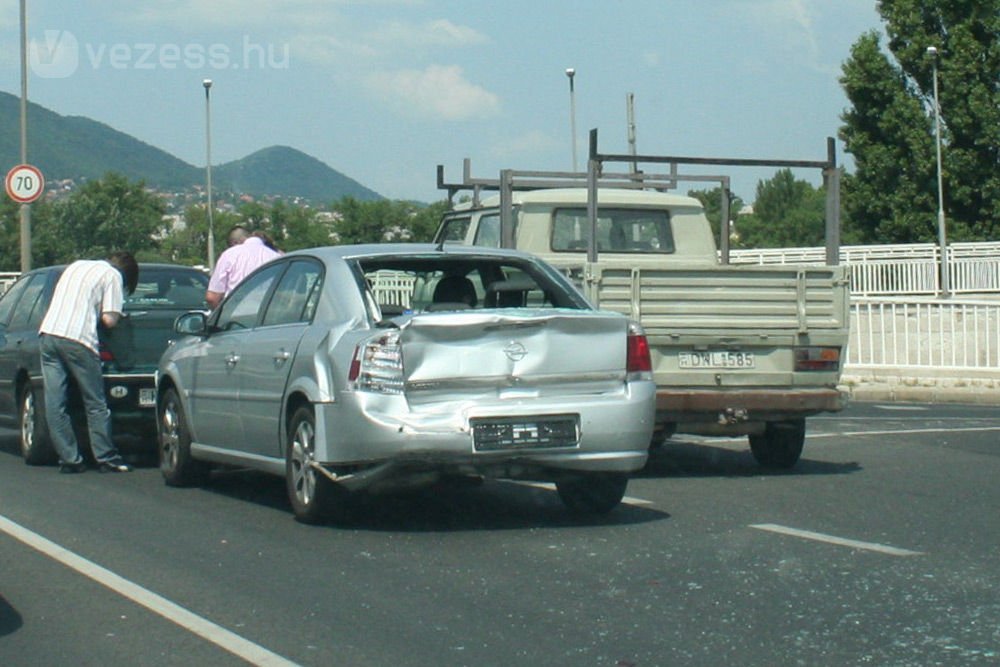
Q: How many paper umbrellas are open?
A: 0